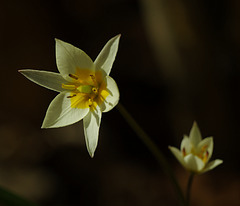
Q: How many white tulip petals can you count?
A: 12